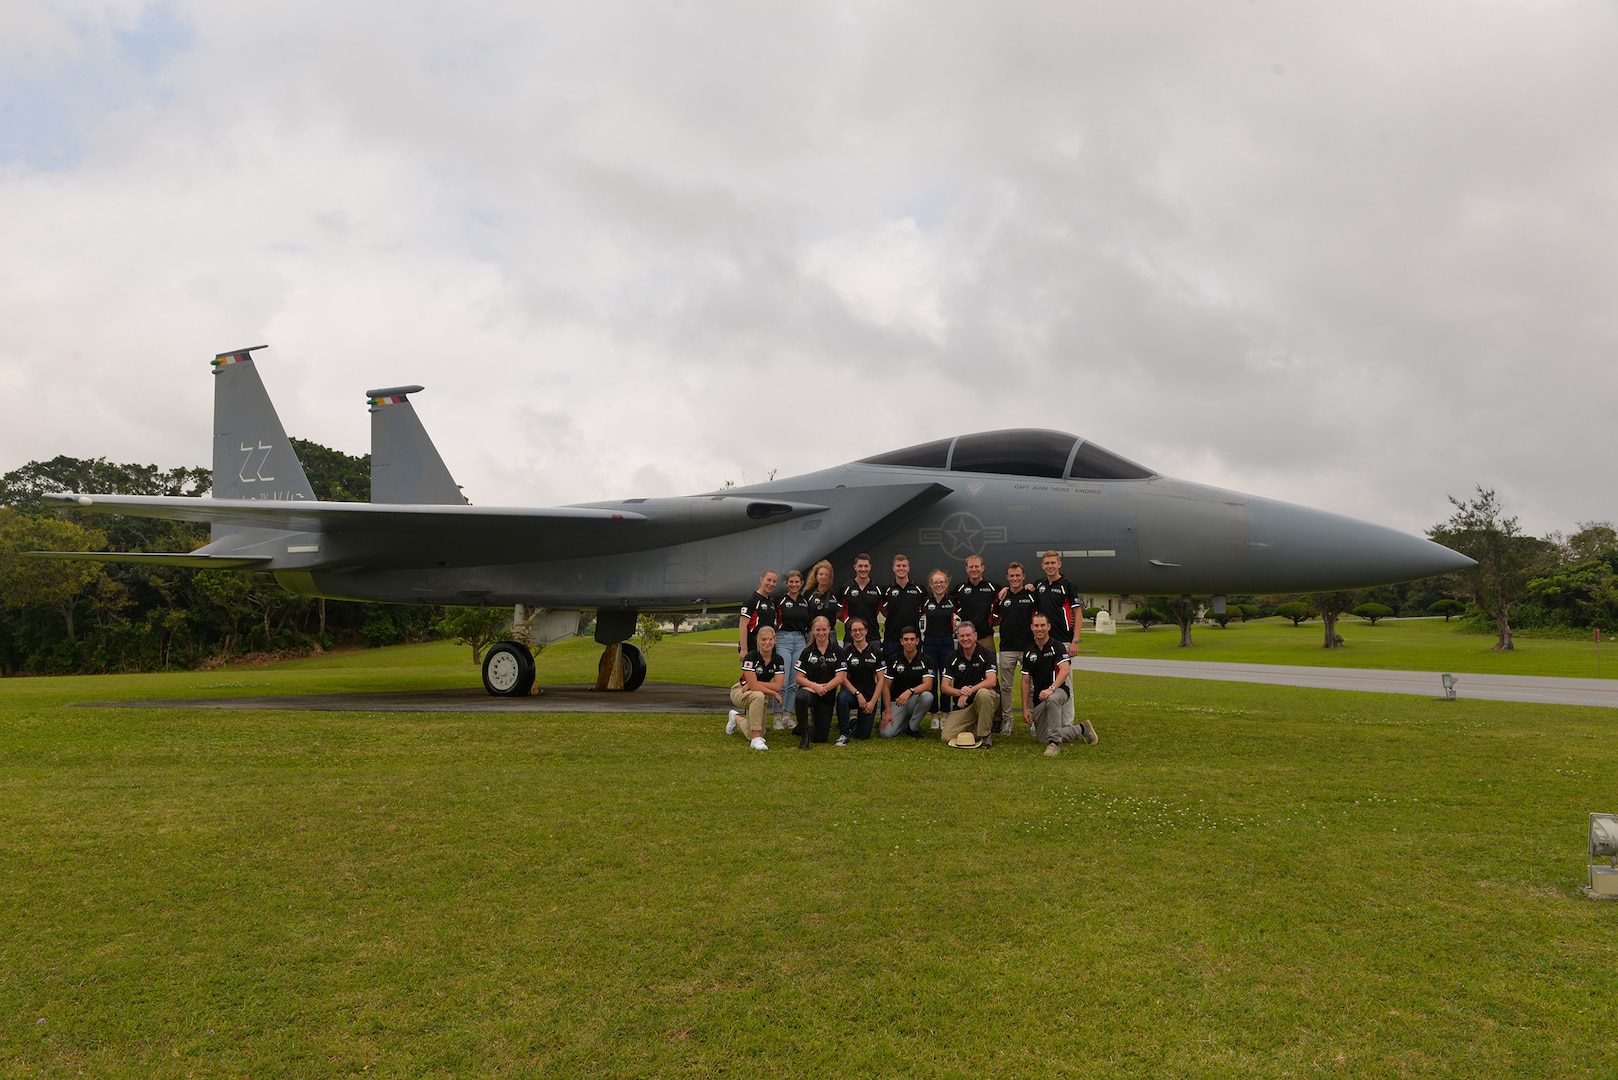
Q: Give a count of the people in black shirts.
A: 15